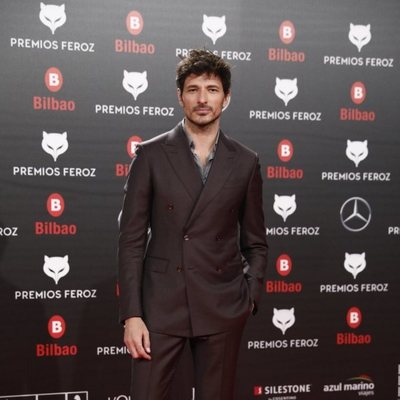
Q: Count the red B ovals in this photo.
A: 10